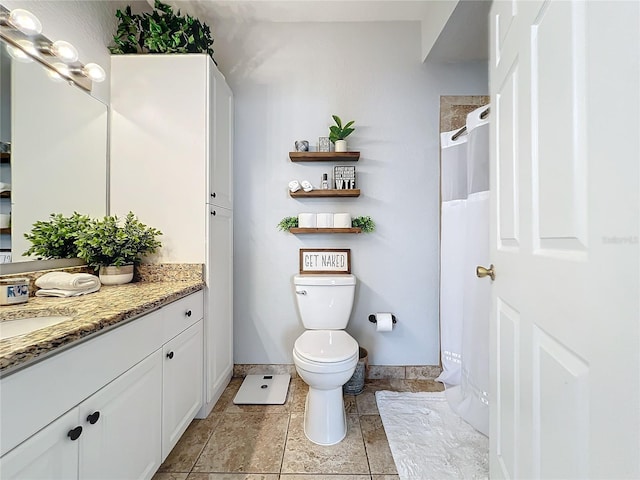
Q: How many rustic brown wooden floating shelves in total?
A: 3